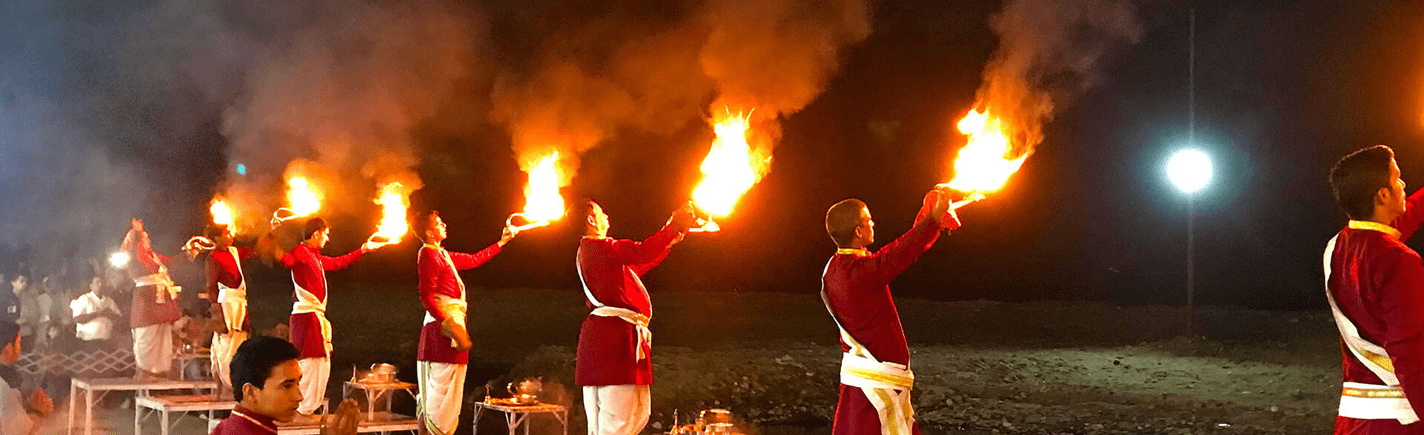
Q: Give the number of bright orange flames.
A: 6